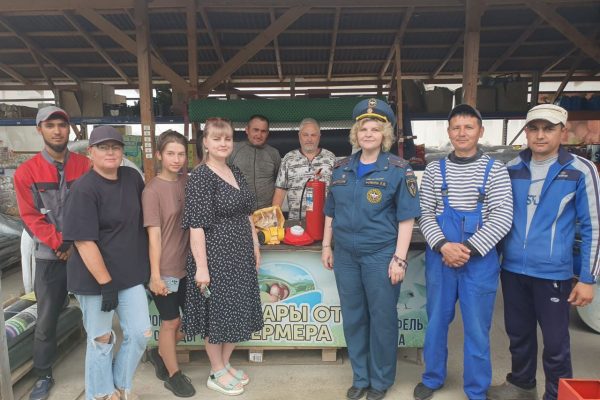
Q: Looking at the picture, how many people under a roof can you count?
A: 9